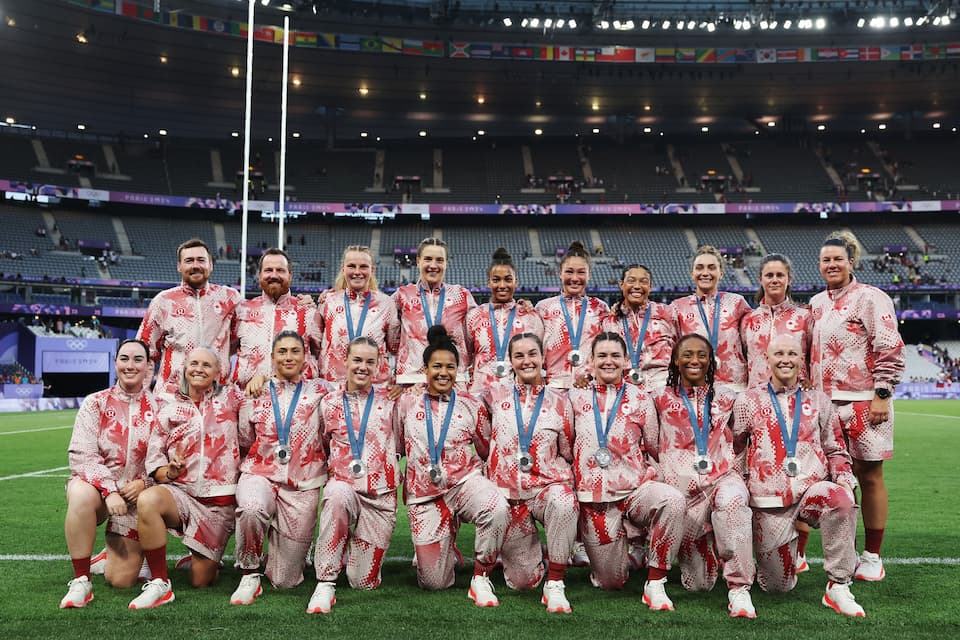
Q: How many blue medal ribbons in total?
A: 13